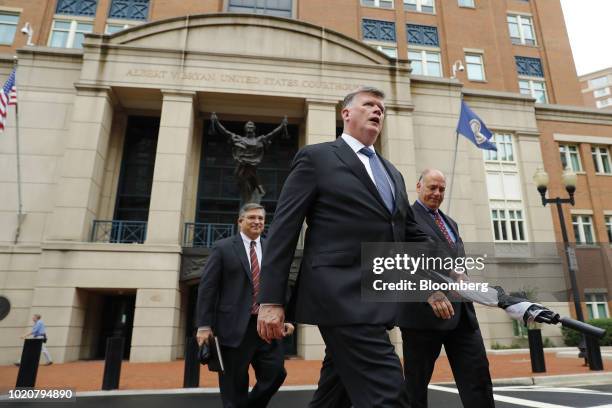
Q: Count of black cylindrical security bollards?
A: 5